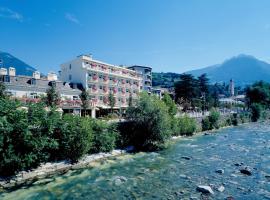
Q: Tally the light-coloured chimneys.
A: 4